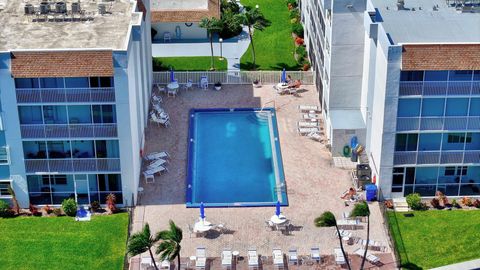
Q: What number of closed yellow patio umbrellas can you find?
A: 0